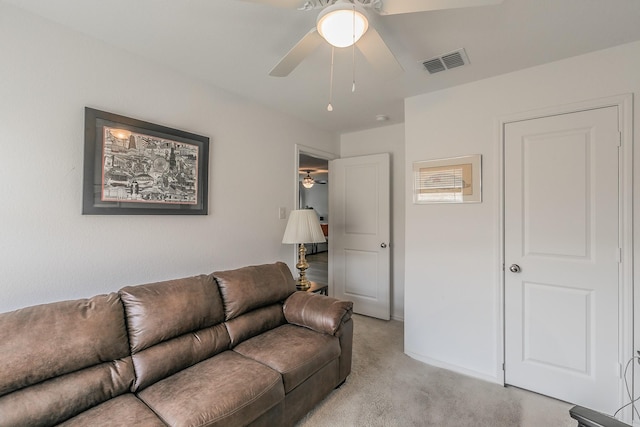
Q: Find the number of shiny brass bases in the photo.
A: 1